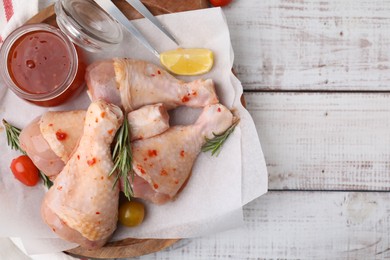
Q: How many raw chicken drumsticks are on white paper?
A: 4